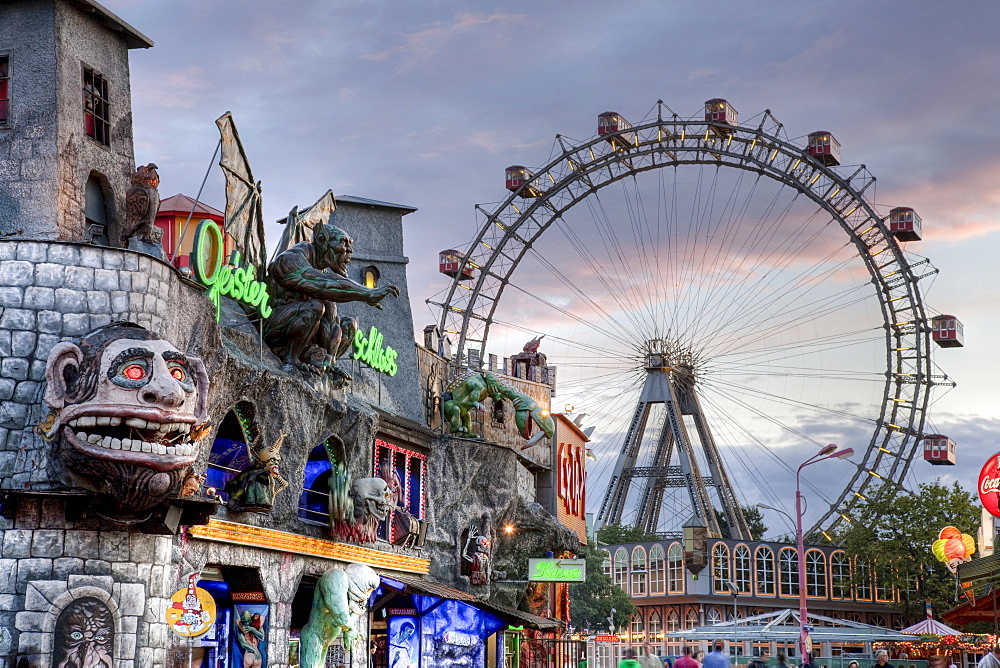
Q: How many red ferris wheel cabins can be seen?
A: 8